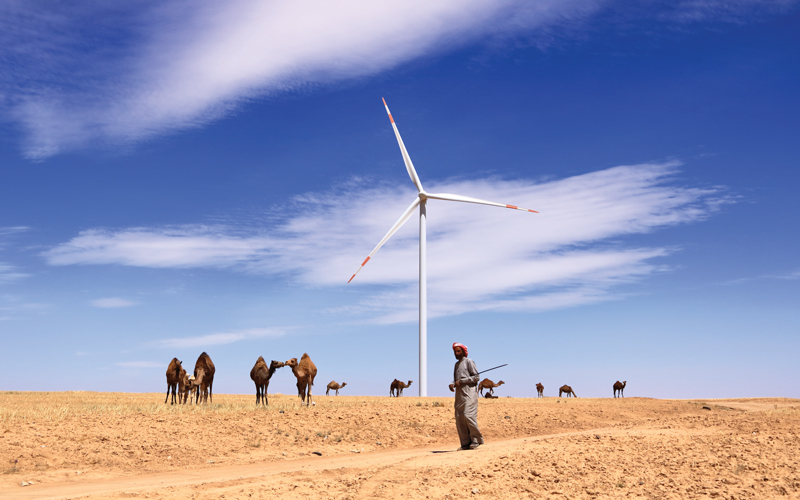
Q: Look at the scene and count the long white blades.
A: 3